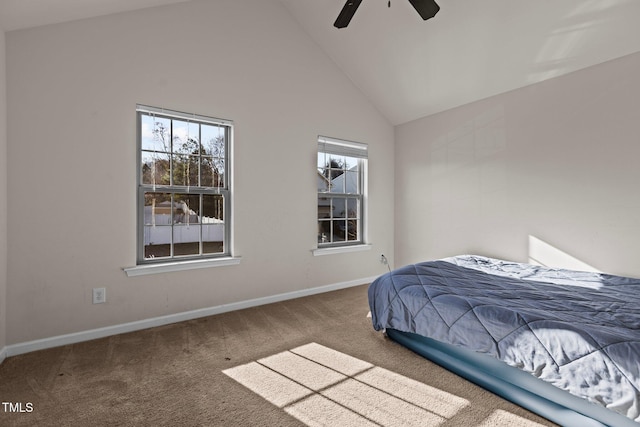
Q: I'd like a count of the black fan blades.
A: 2